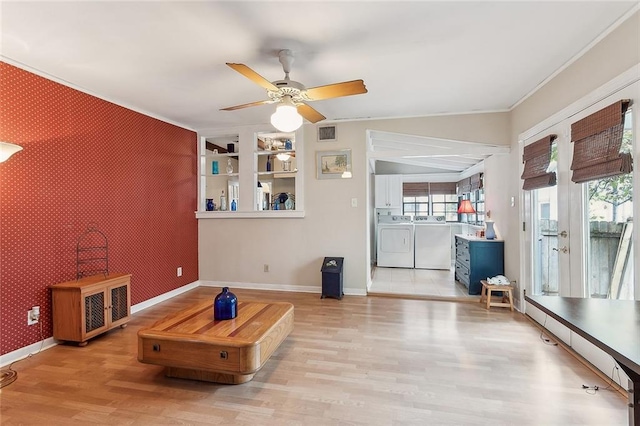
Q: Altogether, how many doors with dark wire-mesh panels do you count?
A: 2